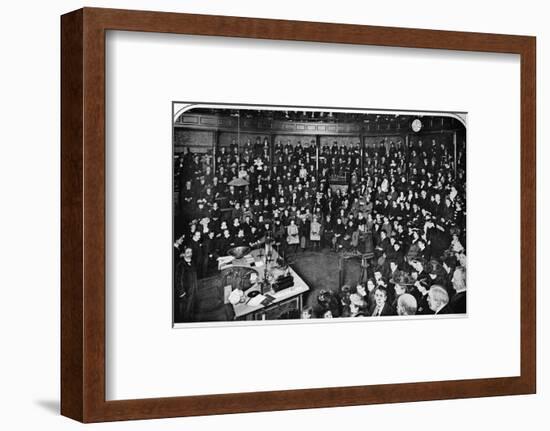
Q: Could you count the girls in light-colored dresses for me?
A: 2